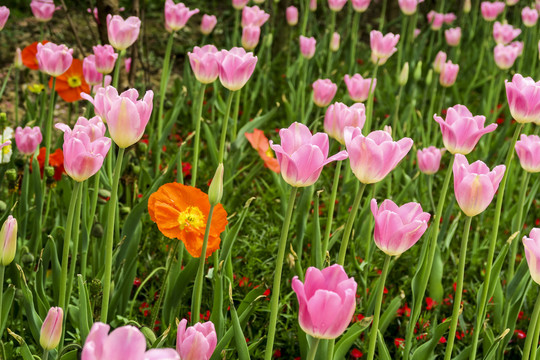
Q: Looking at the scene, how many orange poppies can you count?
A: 5